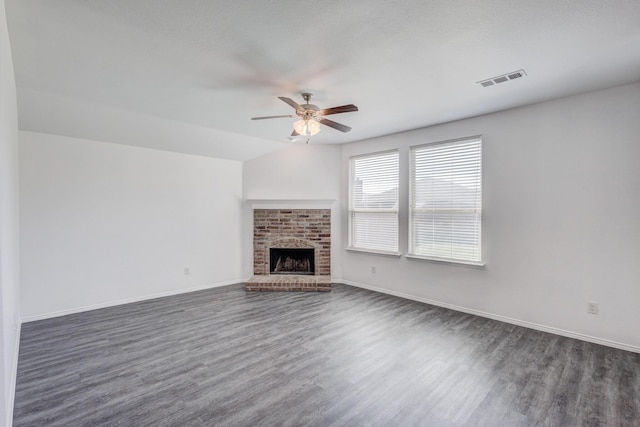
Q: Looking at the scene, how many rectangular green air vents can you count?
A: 0